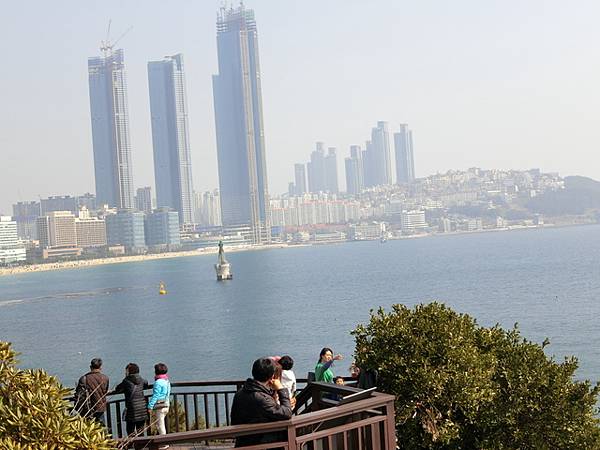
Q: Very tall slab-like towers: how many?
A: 3